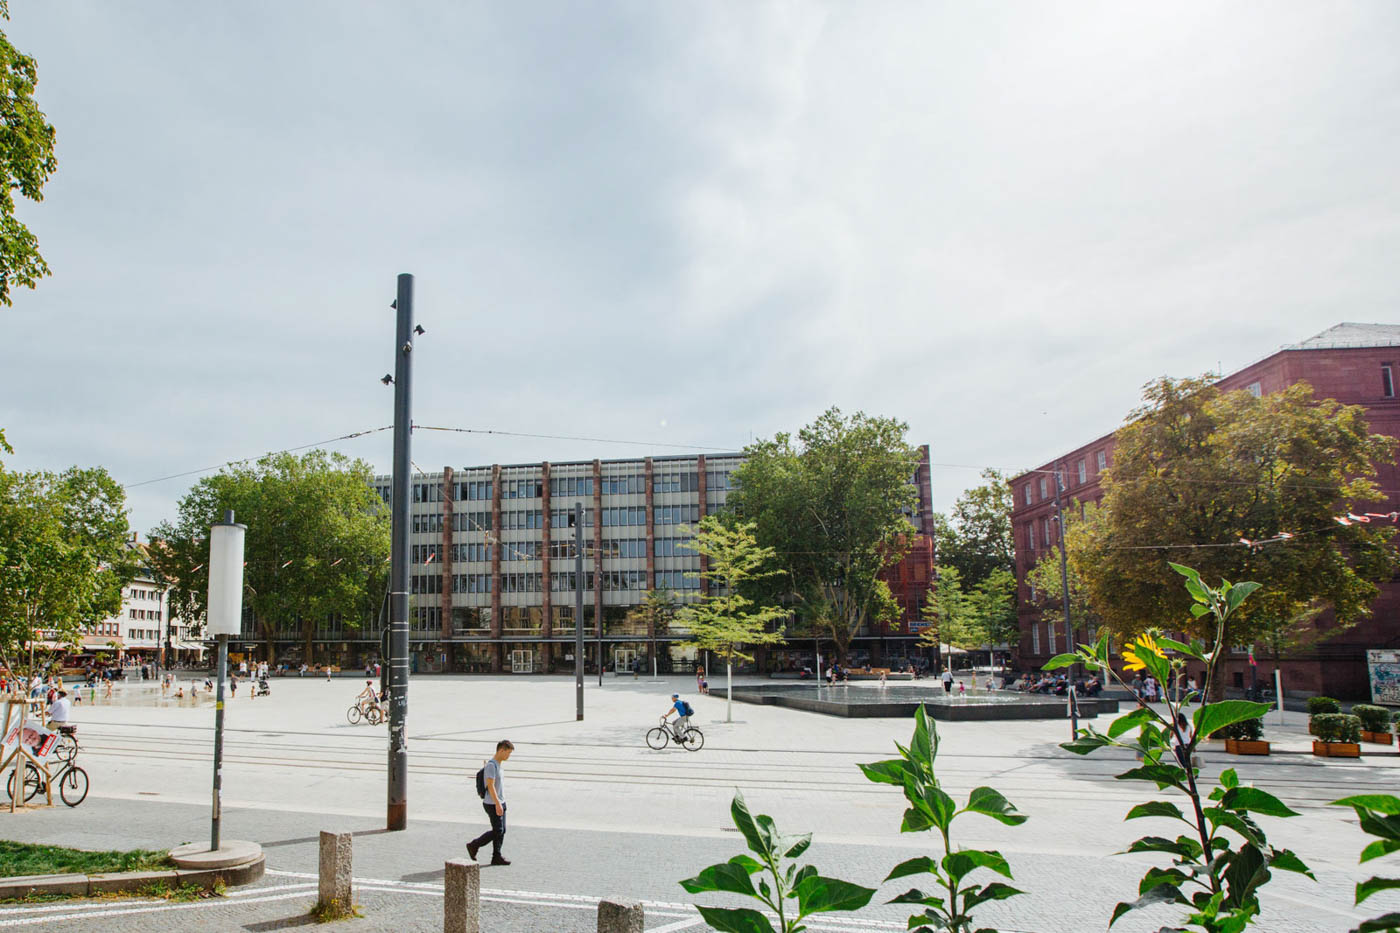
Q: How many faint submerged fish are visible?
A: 0